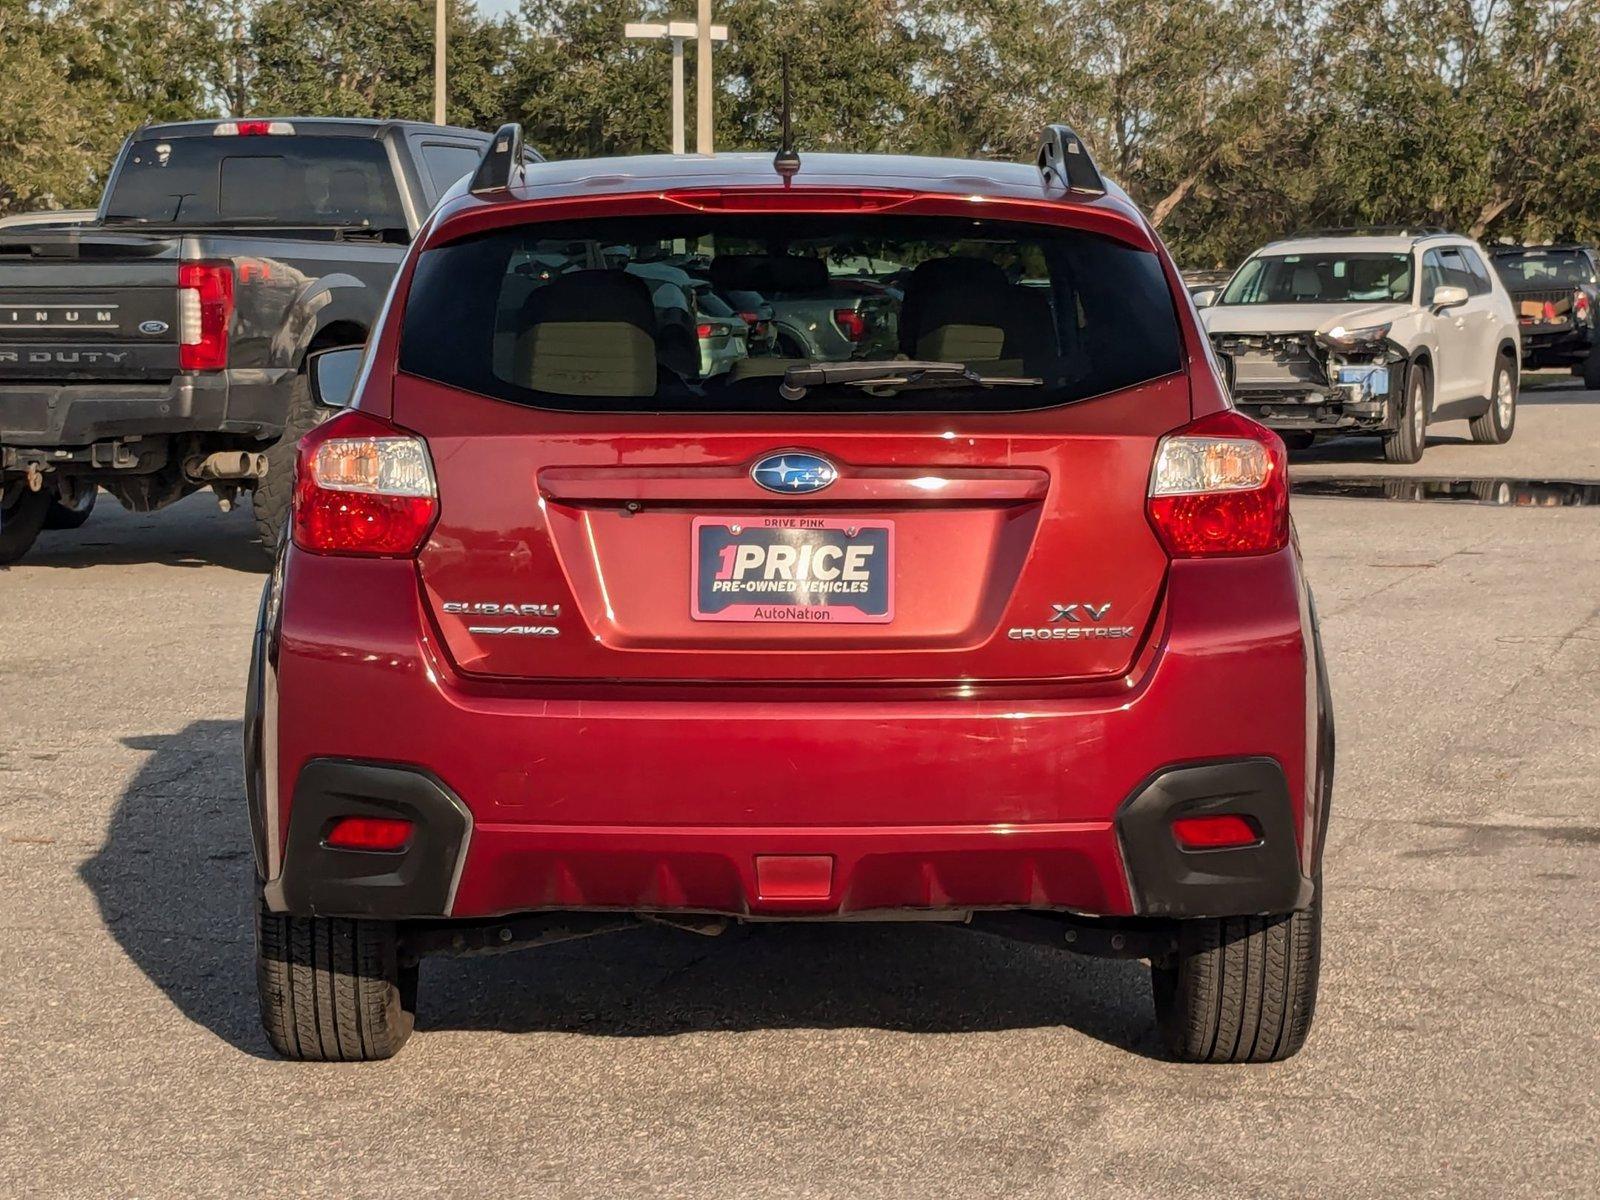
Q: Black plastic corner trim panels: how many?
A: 2